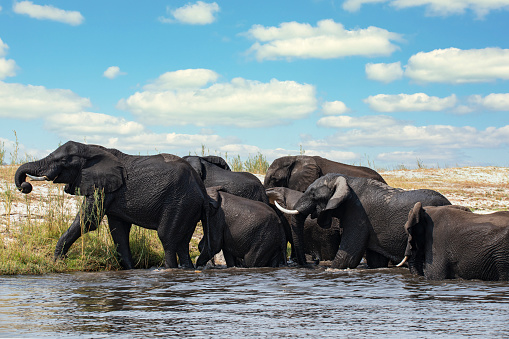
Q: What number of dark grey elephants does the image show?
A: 7